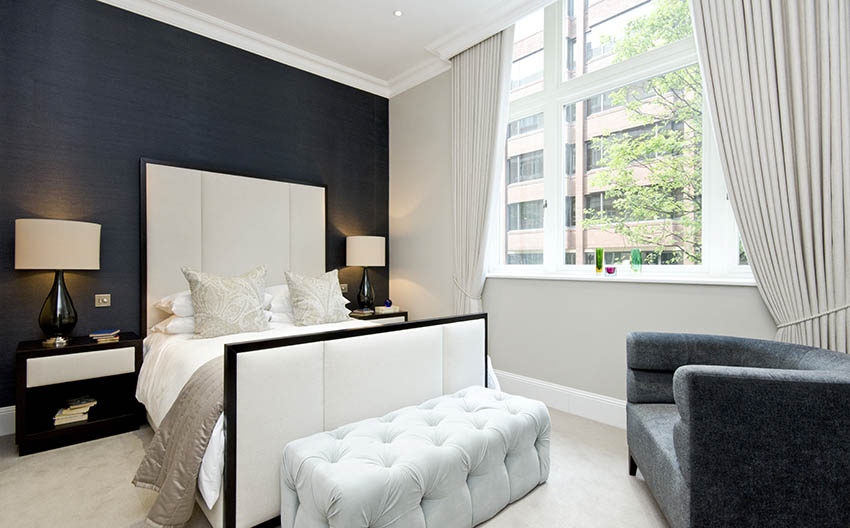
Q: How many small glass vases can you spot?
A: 3